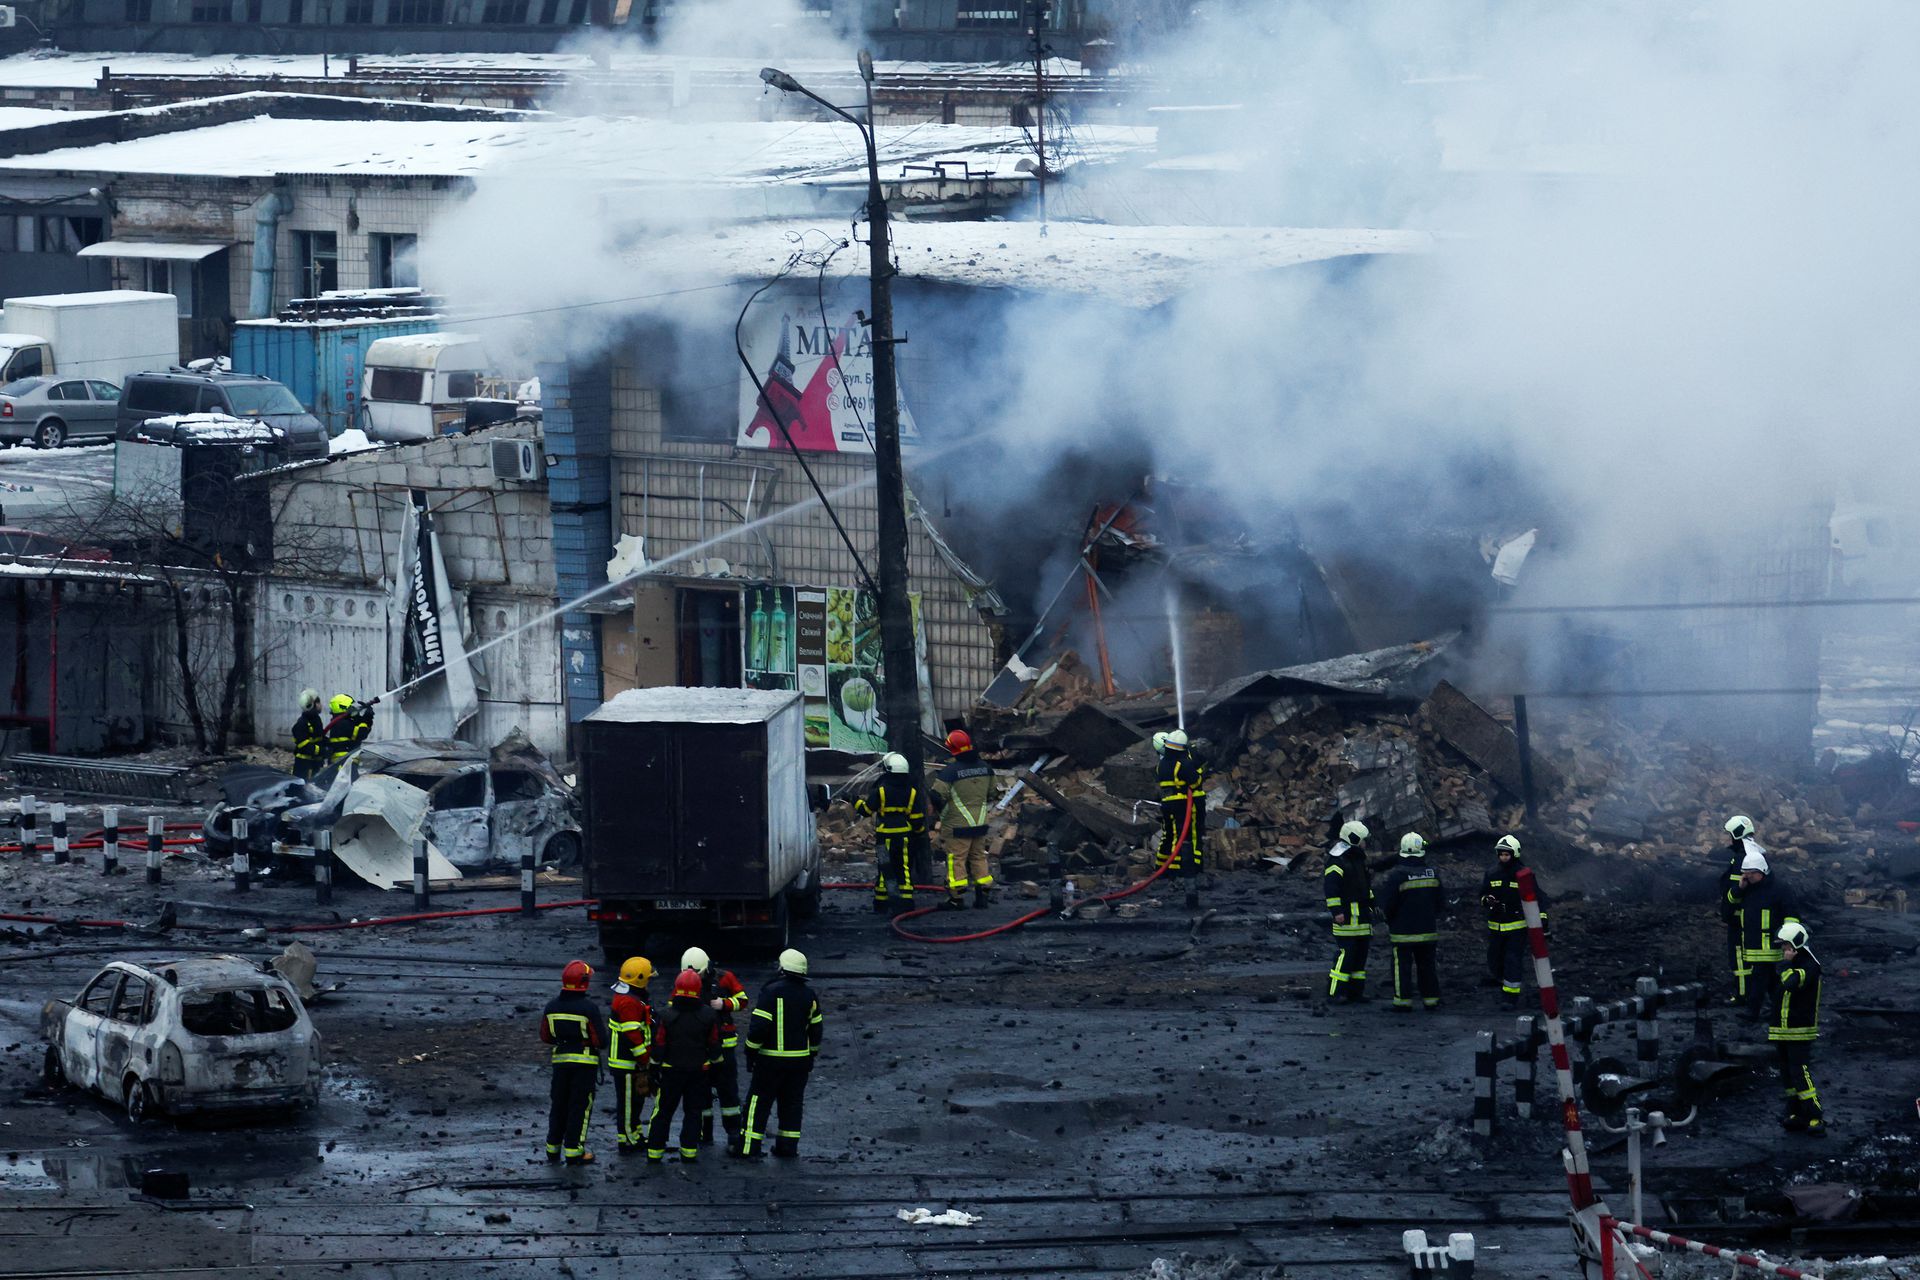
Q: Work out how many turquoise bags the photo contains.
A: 0